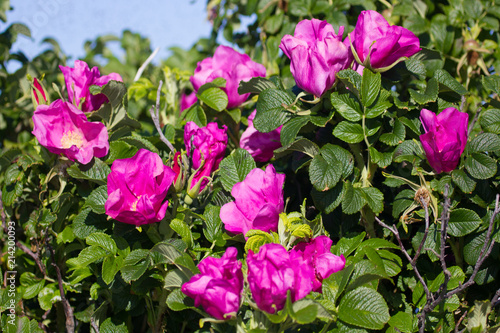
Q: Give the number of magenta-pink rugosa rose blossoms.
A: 13